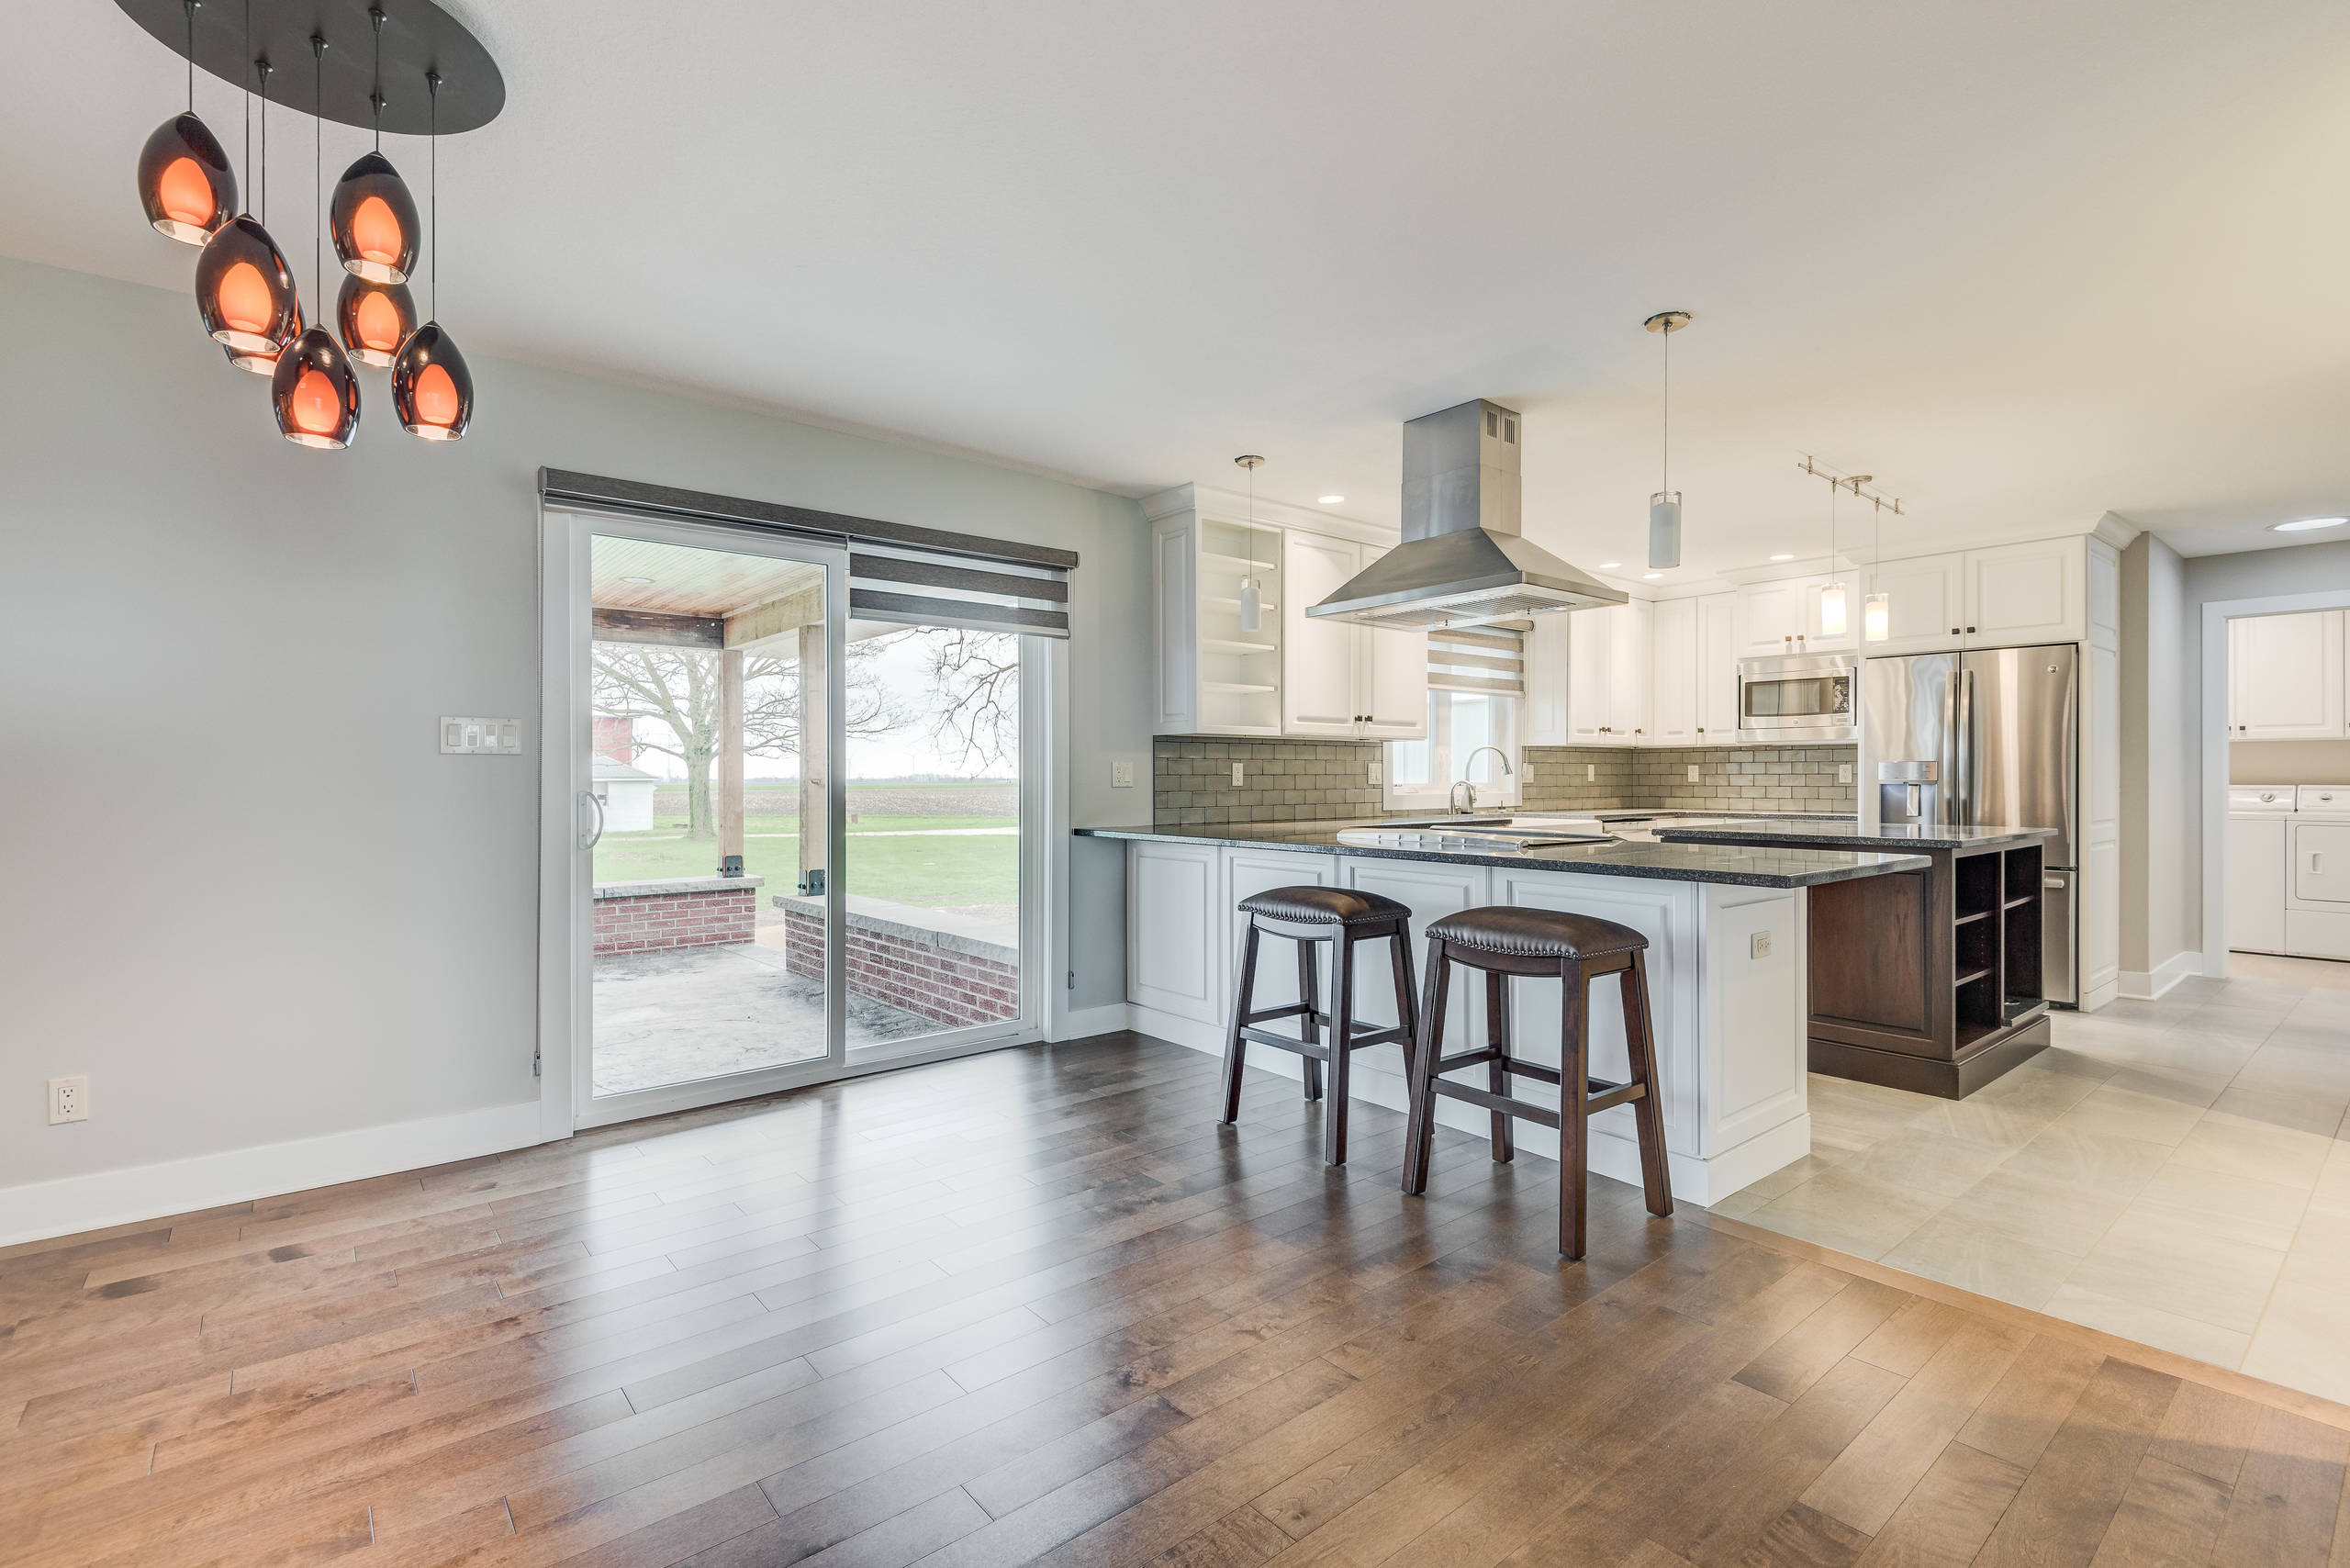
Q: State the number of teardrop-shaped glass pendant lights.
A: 7